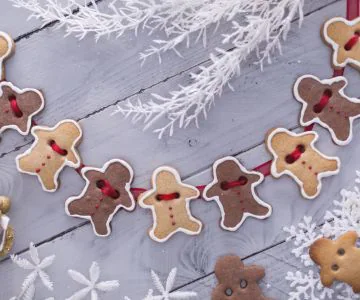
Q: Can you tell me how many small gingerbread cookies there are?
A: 11